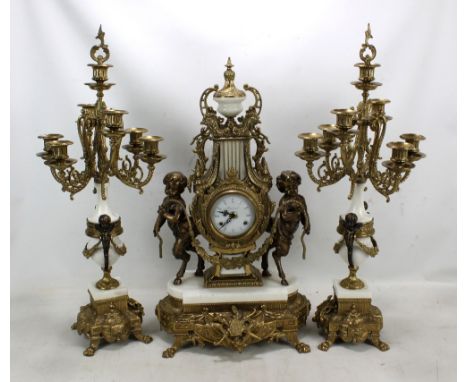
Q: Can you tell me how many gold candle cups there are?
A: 14